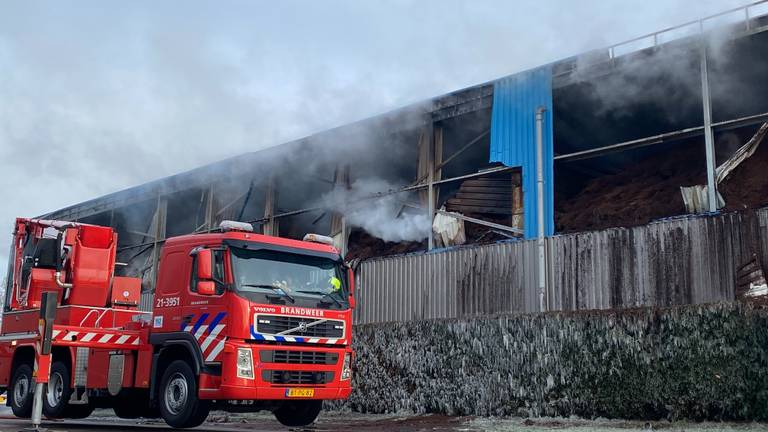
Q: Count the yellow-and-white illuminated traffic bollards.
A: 0